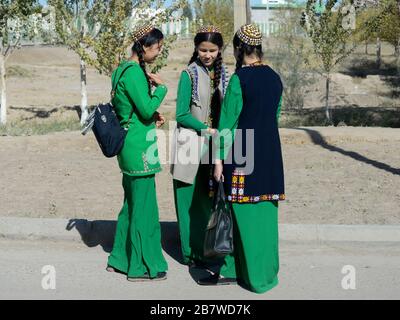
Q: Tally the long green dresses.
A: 3